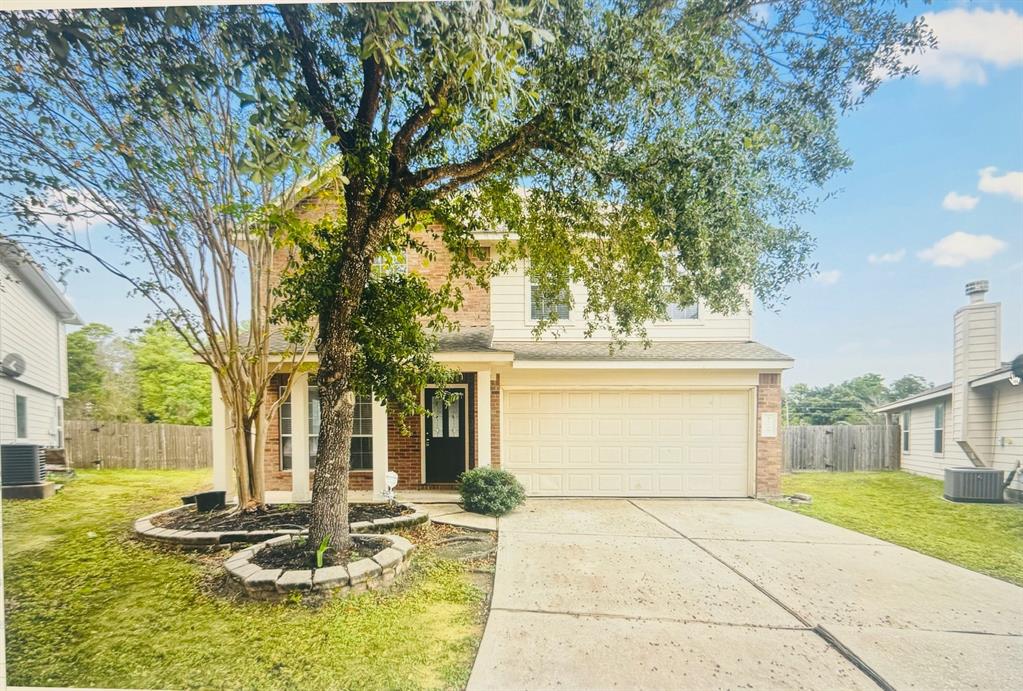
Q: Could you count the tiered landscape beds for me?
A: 2